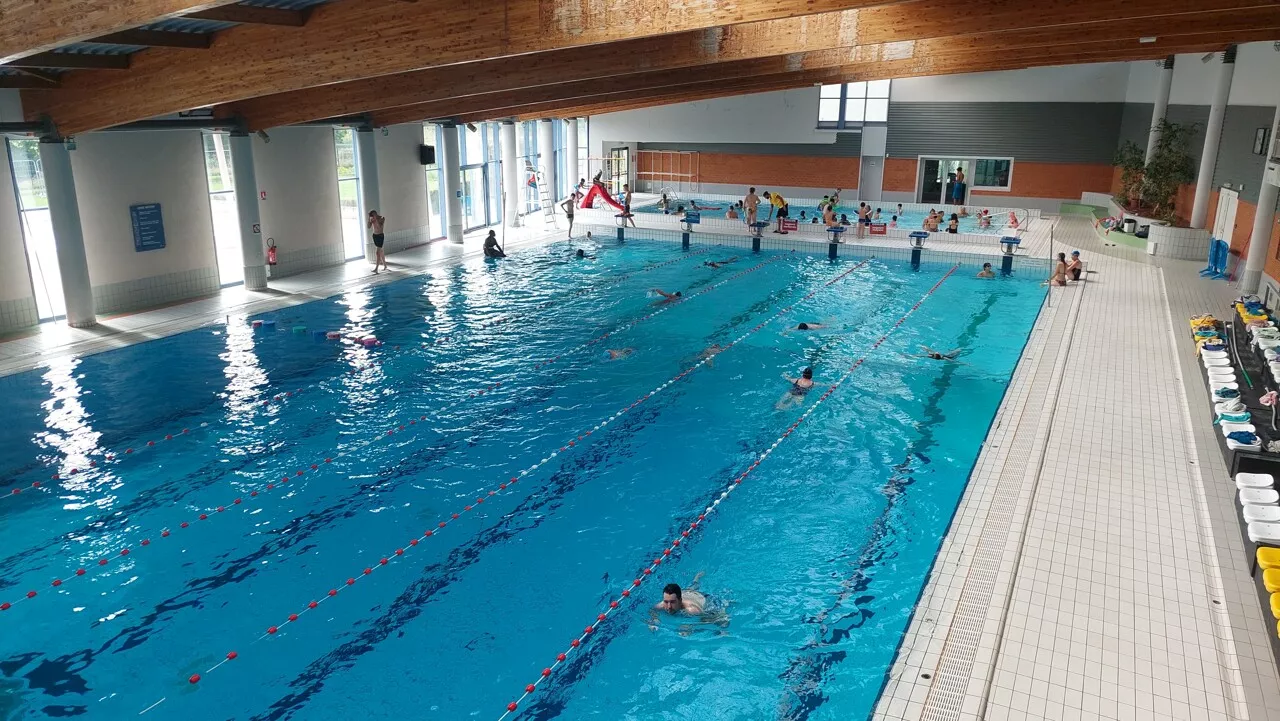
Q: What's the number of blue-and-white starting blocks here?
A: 6